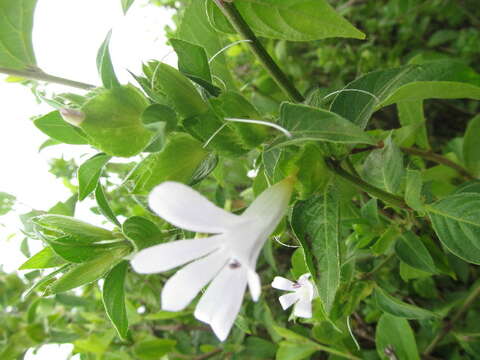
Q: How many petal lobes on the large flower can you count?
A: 5